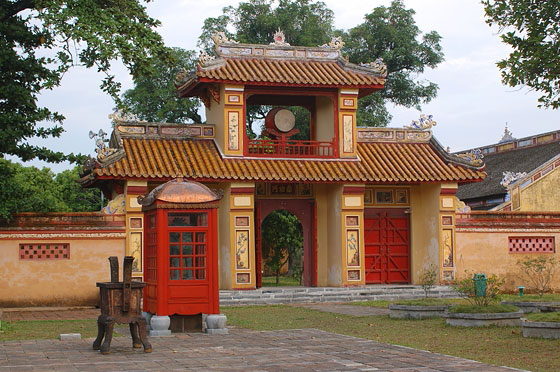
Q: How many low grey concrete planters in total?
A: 4